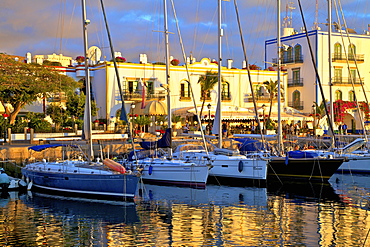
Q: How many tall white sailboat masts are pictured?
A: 5